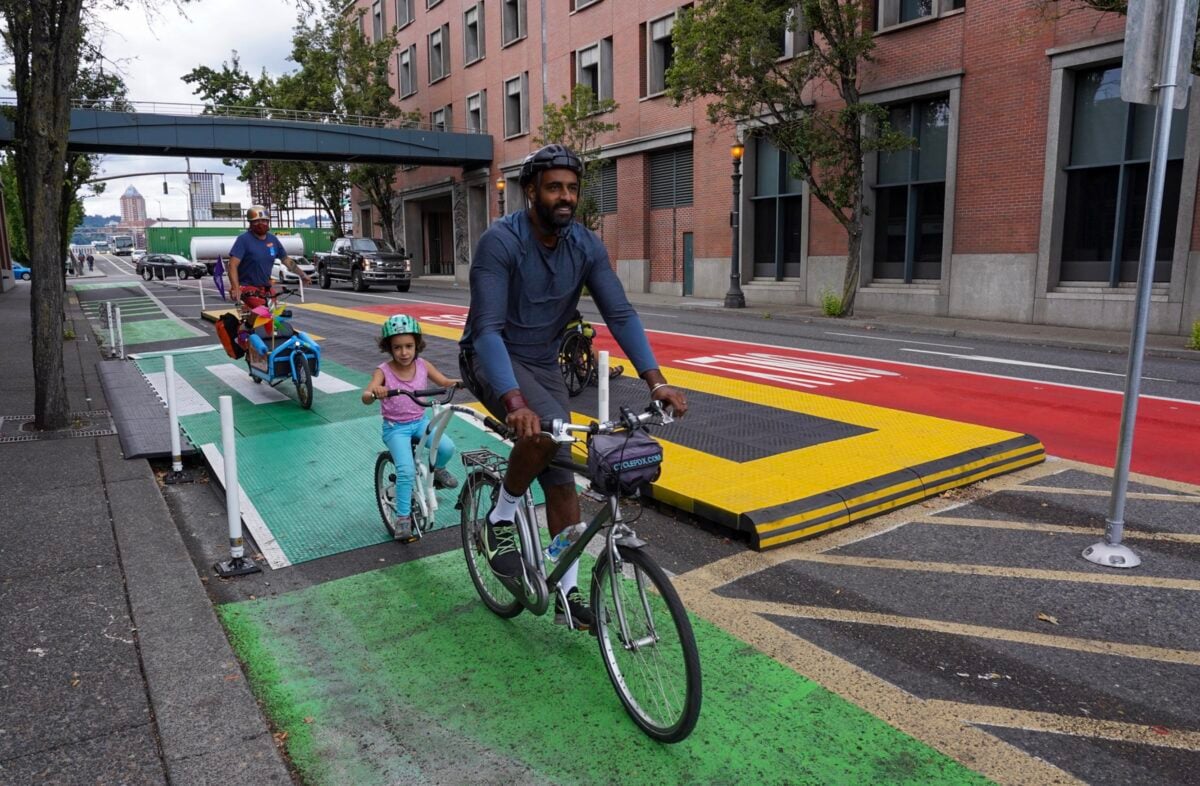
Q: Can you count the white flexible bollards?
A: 11